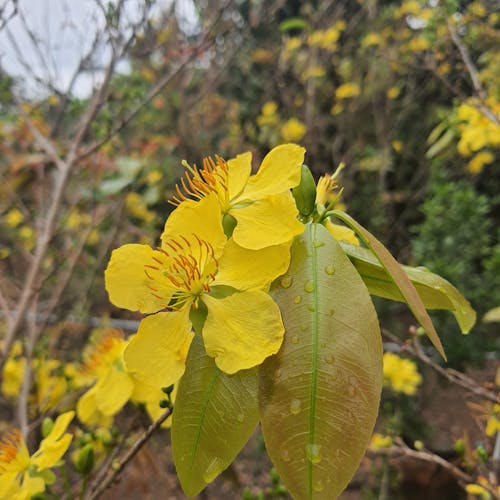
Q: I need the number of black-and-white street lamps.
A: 0